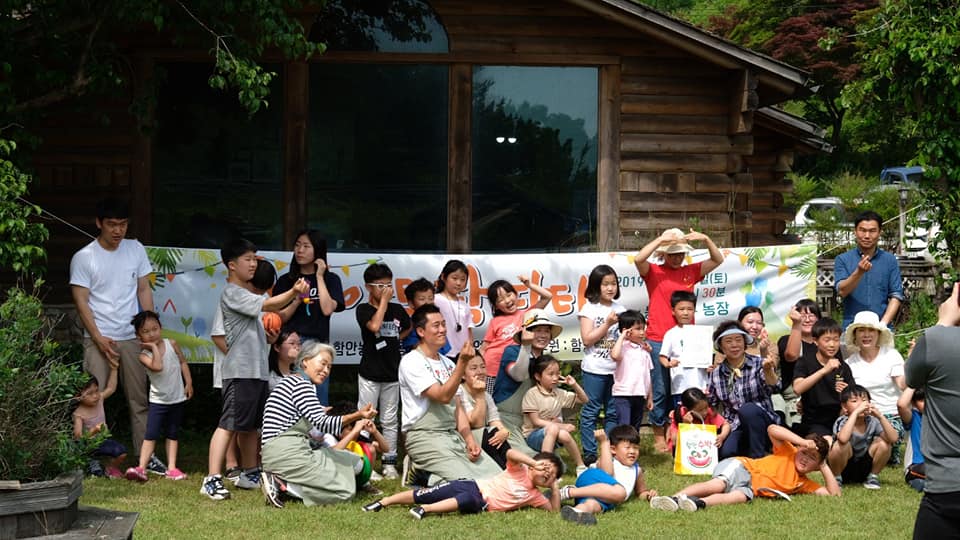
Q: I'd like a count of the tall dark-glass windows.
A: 3